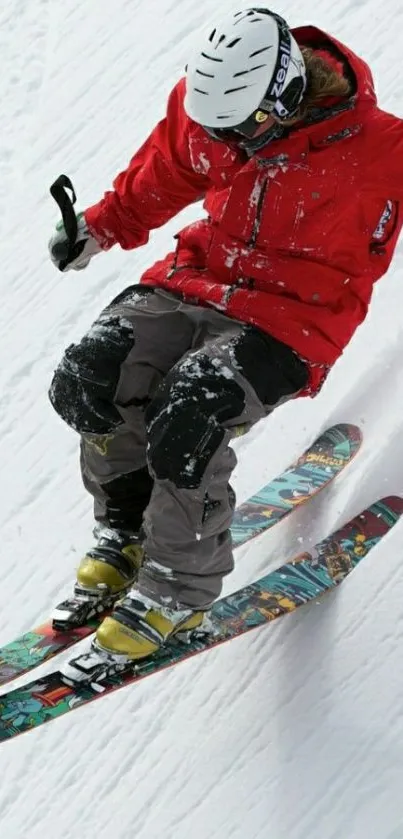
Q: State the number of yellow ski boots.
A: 2